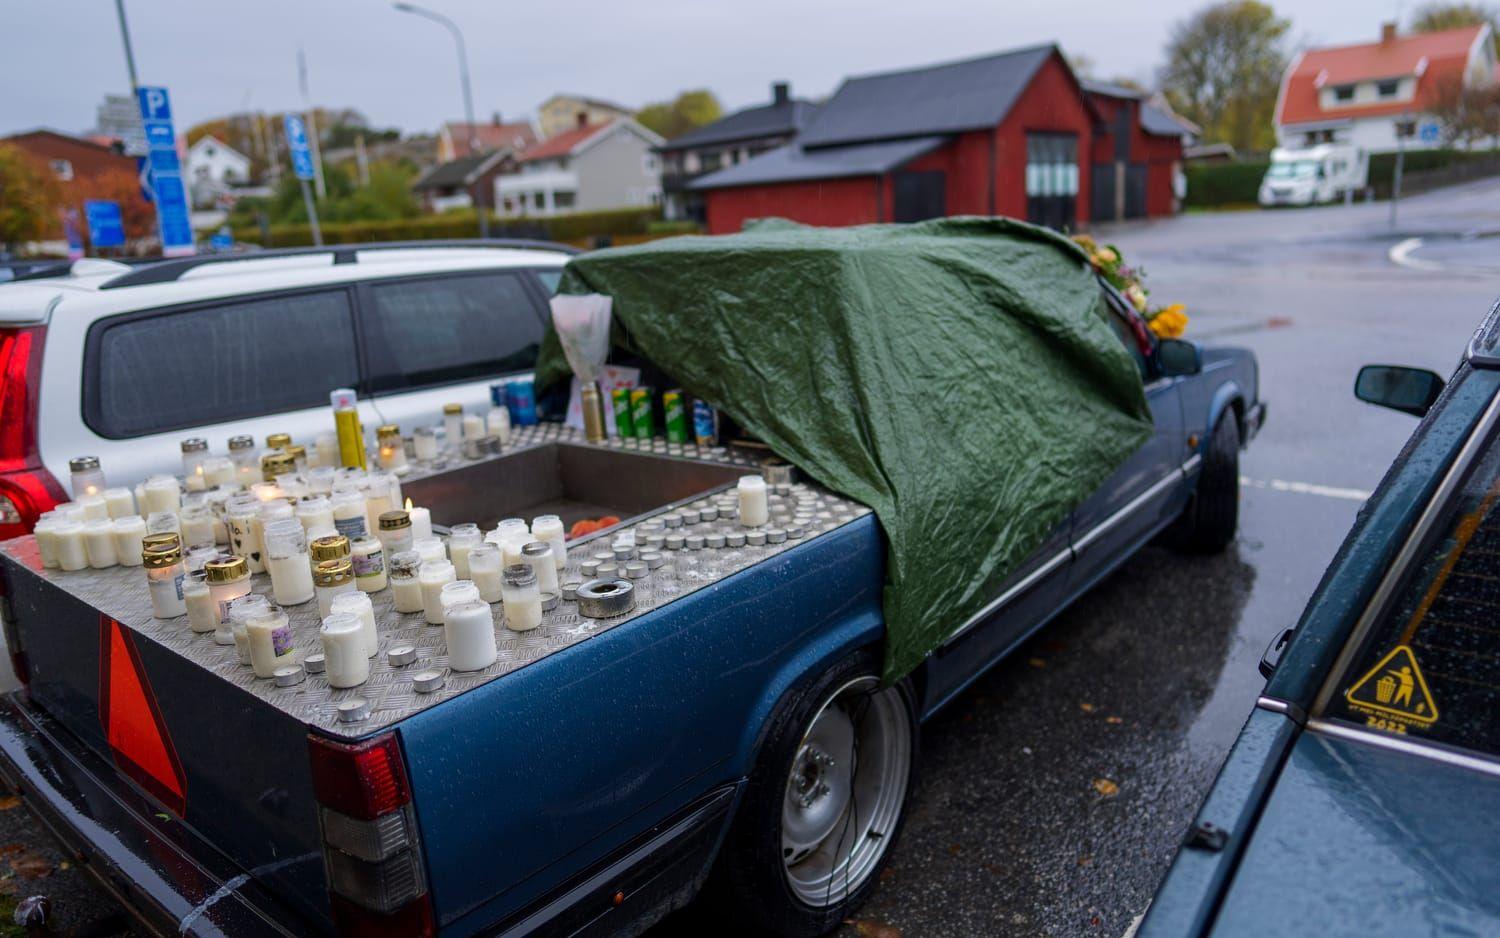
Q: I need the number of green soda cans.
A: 3